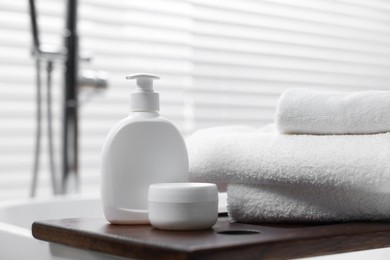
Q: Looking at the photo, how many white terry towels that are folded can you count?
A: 3